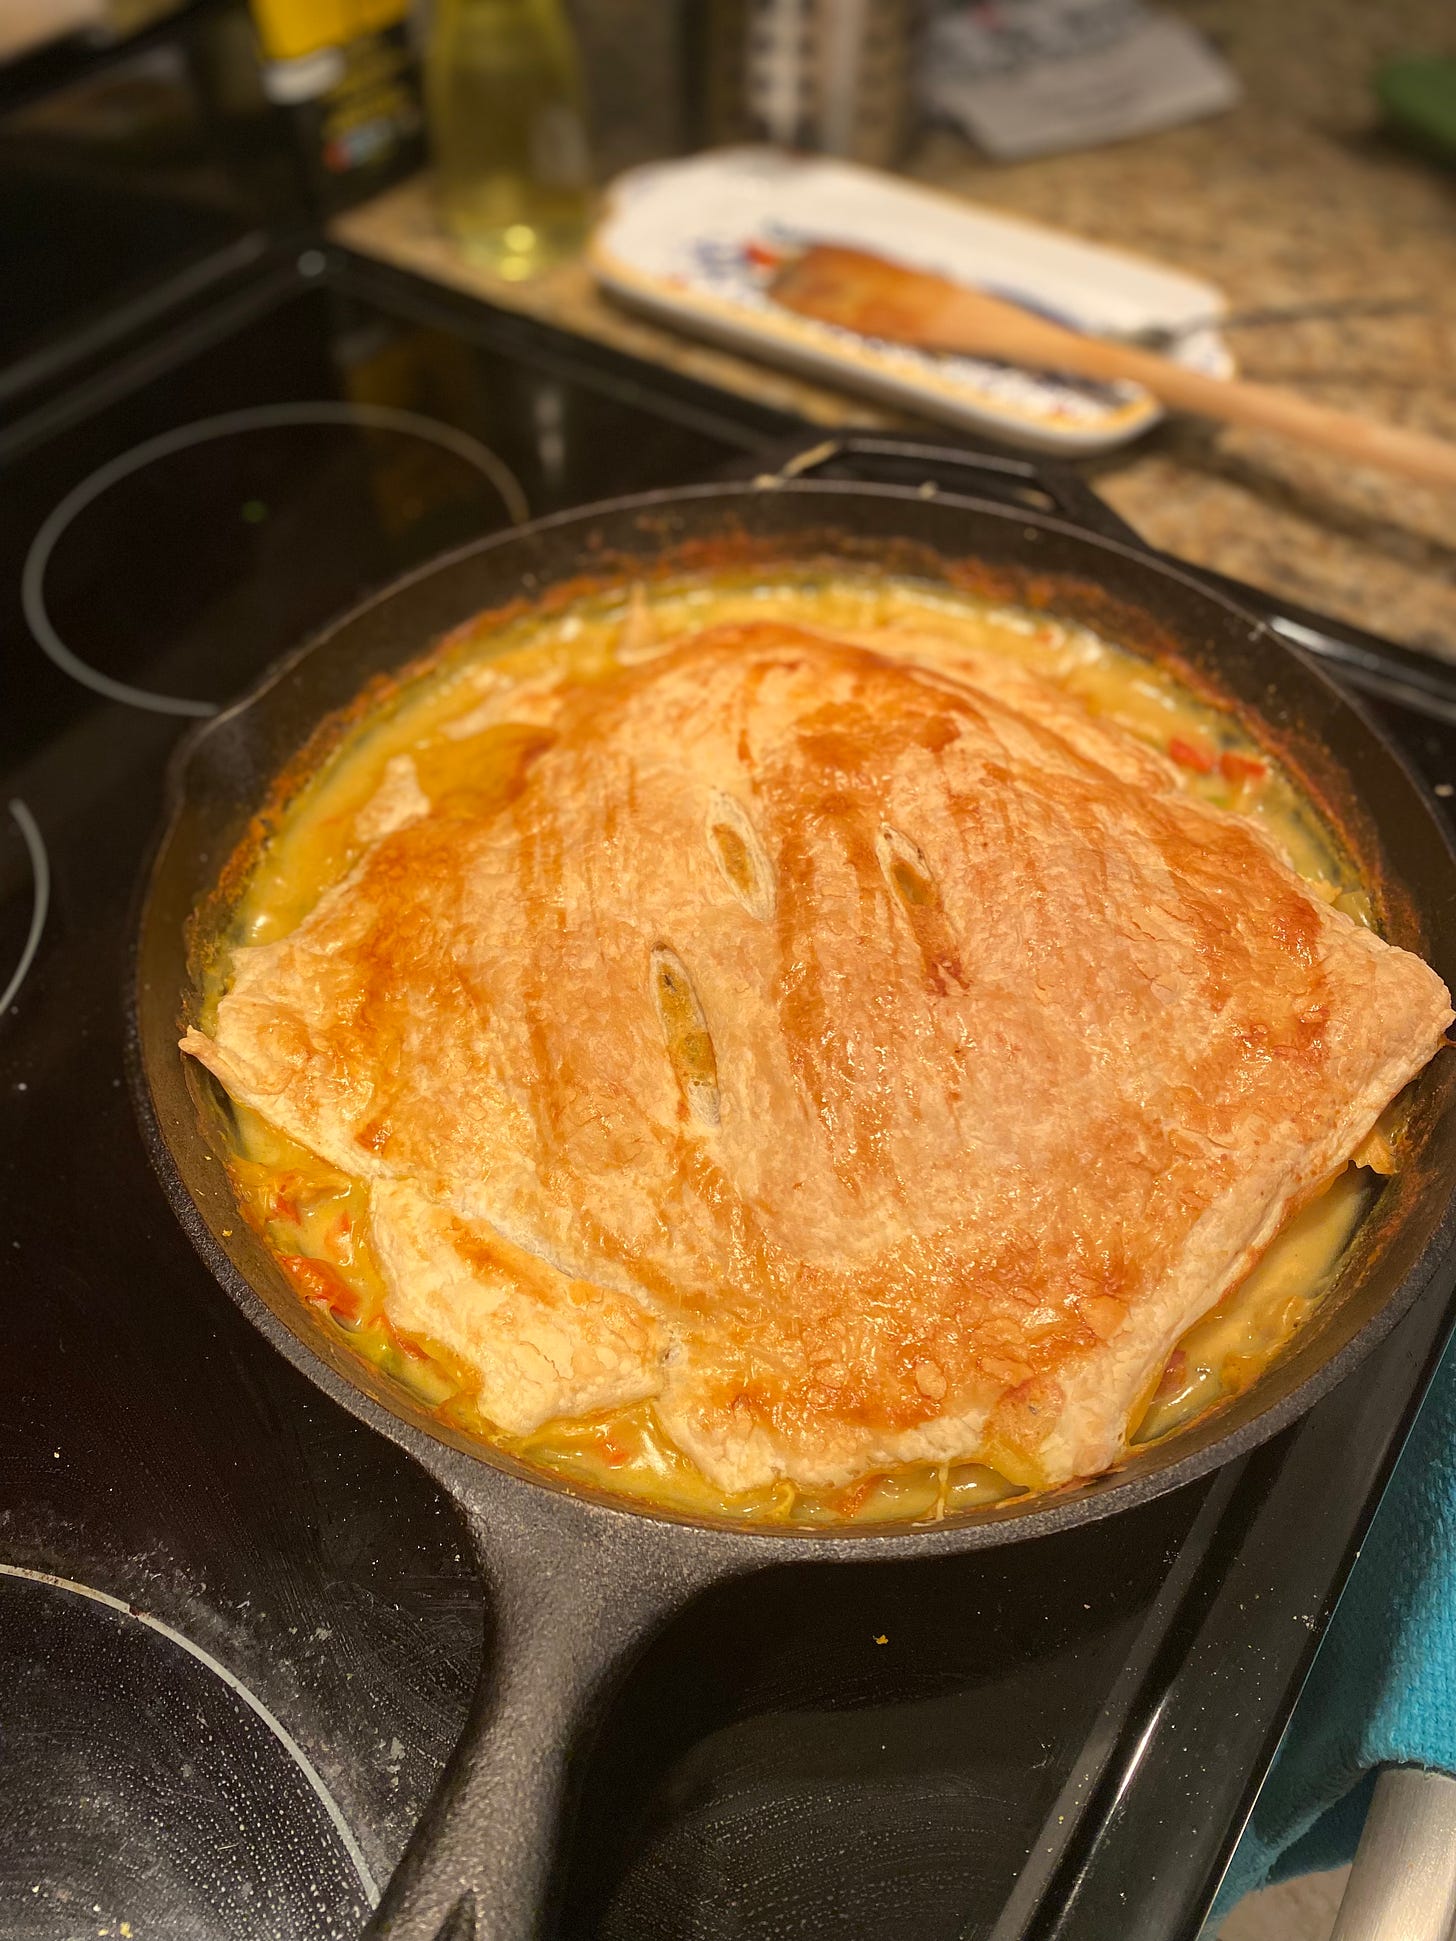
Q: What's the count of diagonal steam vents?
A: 3